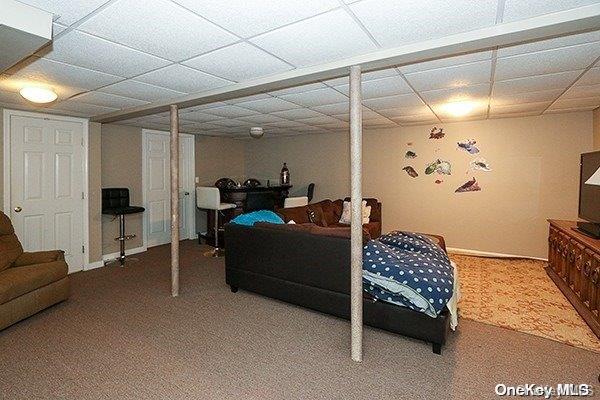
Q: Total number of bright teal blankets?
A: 1